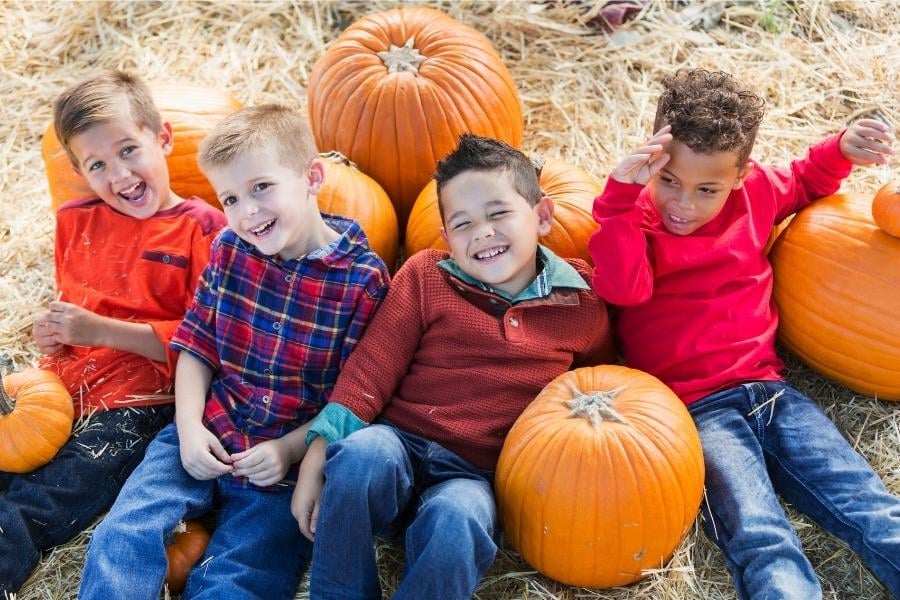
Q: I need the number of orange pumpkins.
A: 9